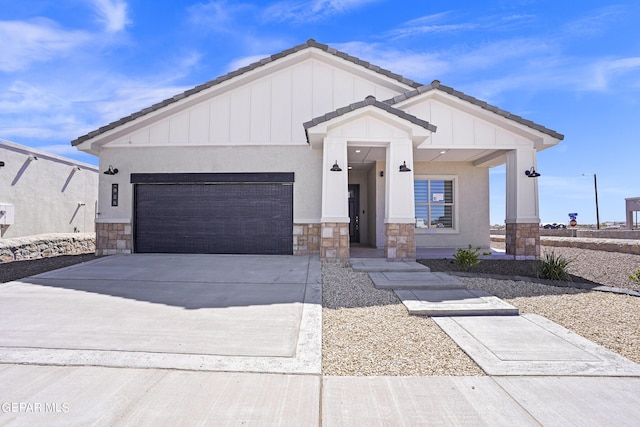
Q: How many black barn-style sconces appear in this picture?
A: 4